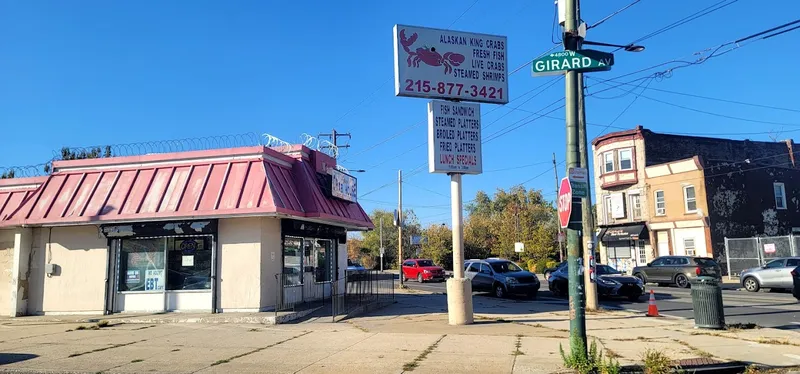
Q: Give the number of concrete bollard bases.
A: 1